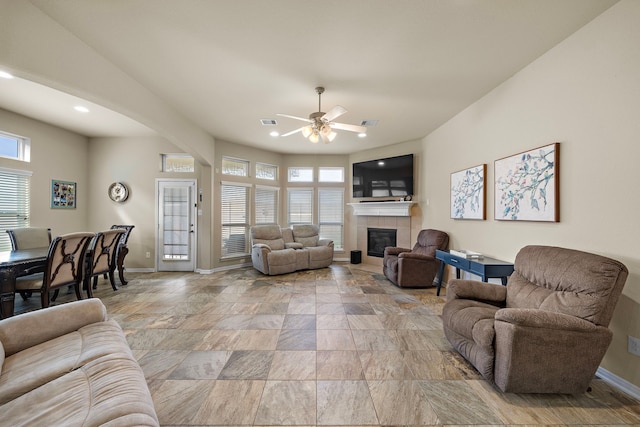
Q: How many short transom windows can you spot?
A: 6